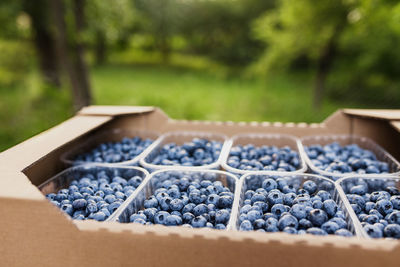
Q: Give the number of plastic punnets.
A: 8